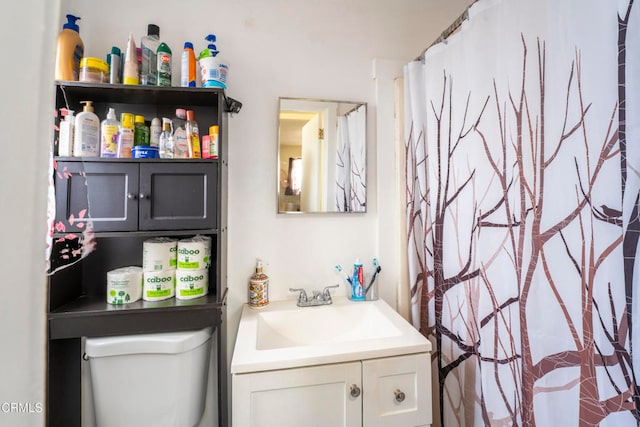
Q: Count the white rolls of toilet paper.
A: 5